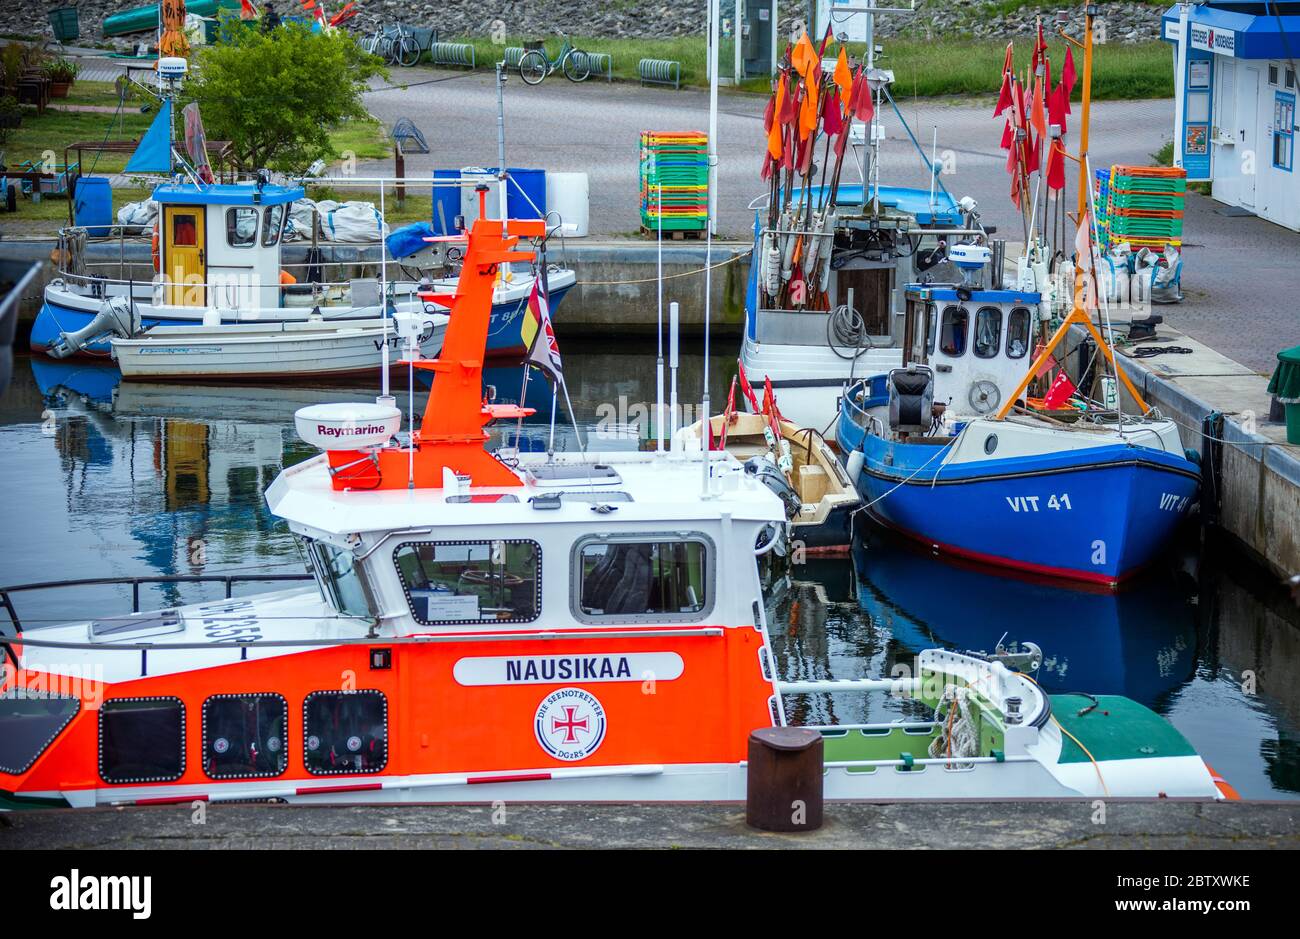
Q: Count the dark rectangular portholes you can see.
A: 3